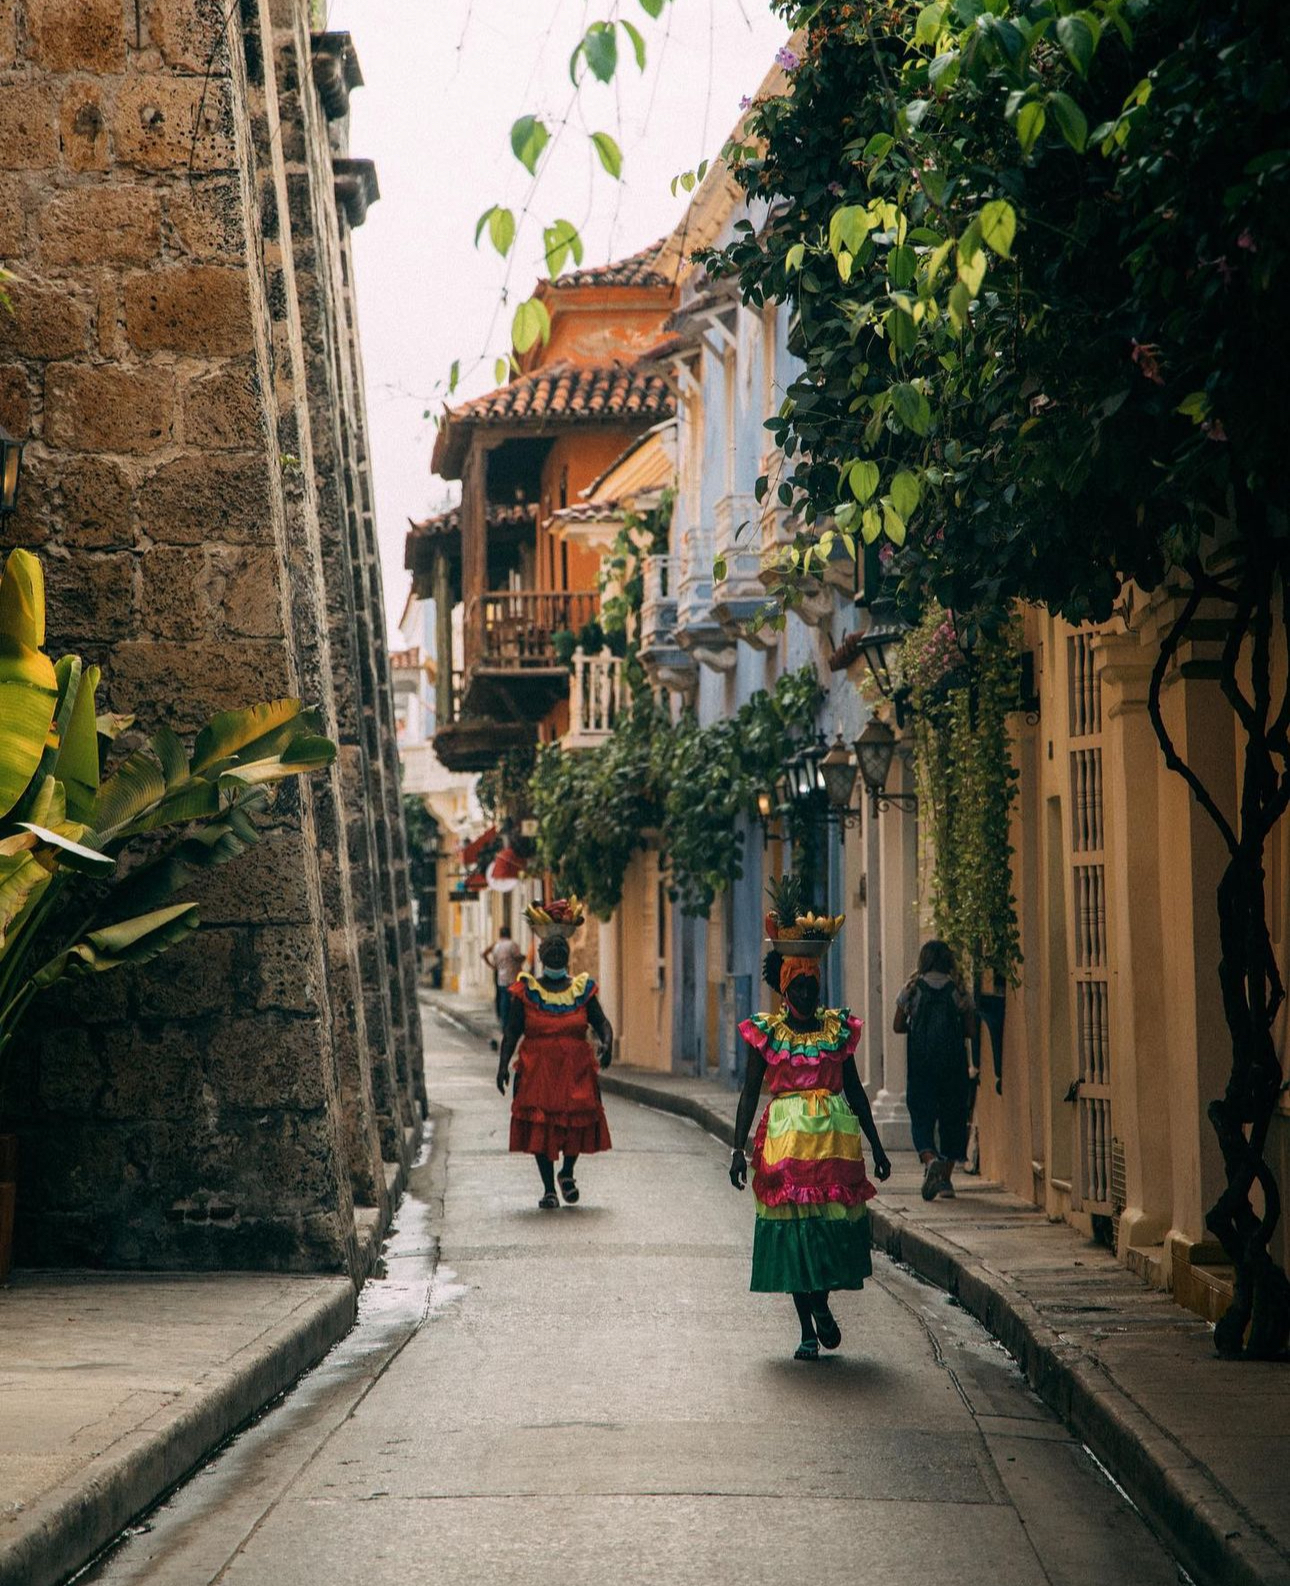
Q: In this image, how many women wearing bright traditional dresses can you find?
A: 2